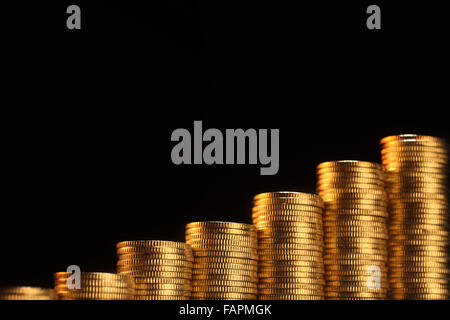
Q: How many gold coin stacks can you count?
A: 7